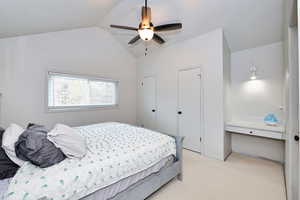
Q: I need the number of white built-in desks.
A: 1